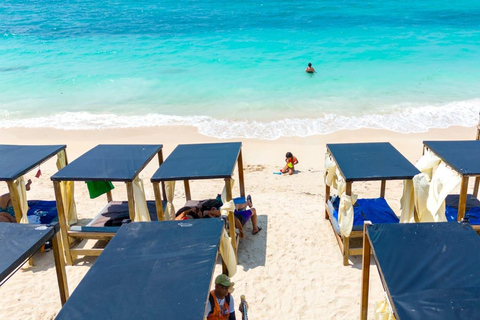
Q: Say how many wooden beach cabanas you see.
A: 8